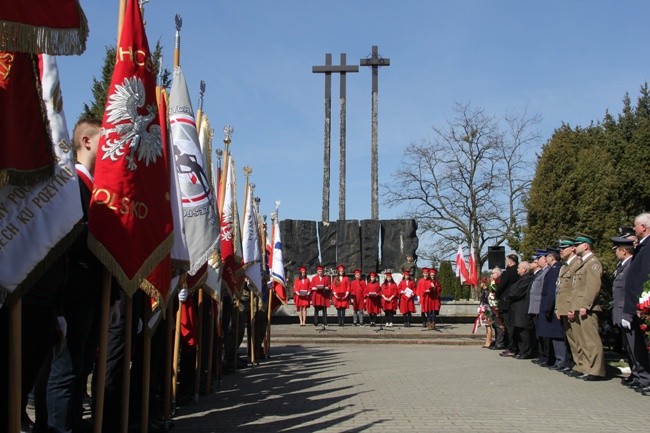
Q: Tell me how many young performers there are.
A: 9